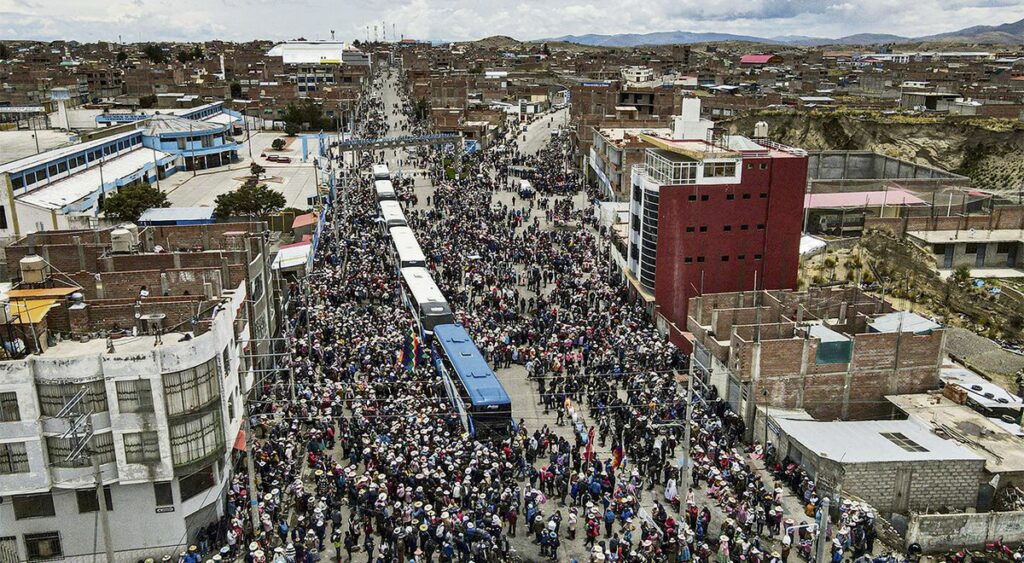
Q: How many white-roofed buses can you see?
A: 5